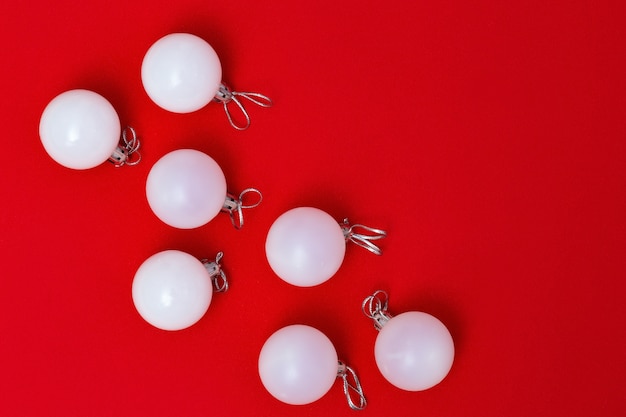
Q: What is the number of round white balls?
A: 7